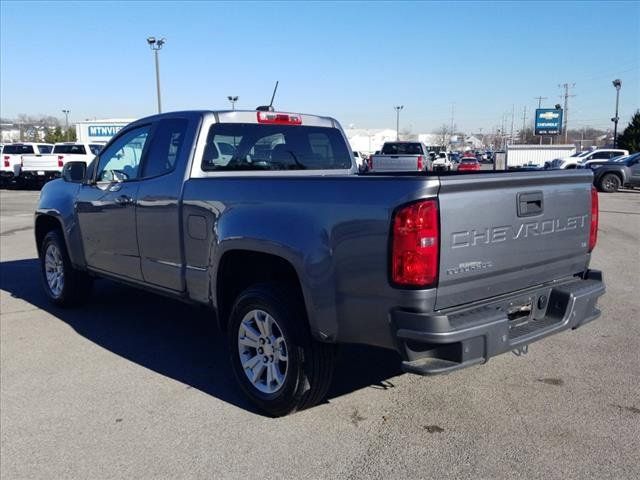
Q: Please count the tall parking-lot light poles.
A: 5